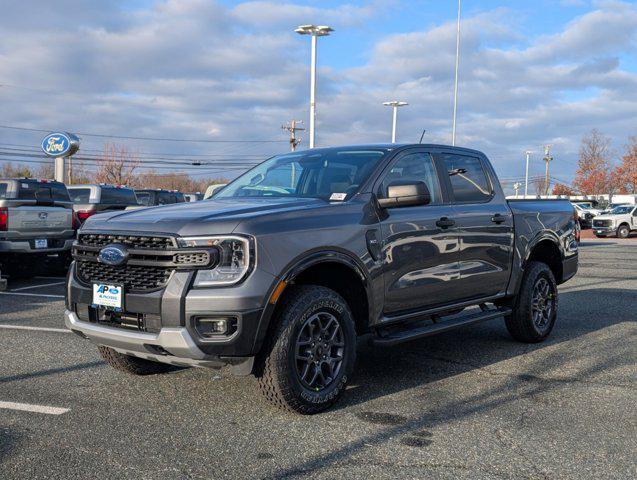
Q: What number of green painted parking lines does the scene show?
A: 0